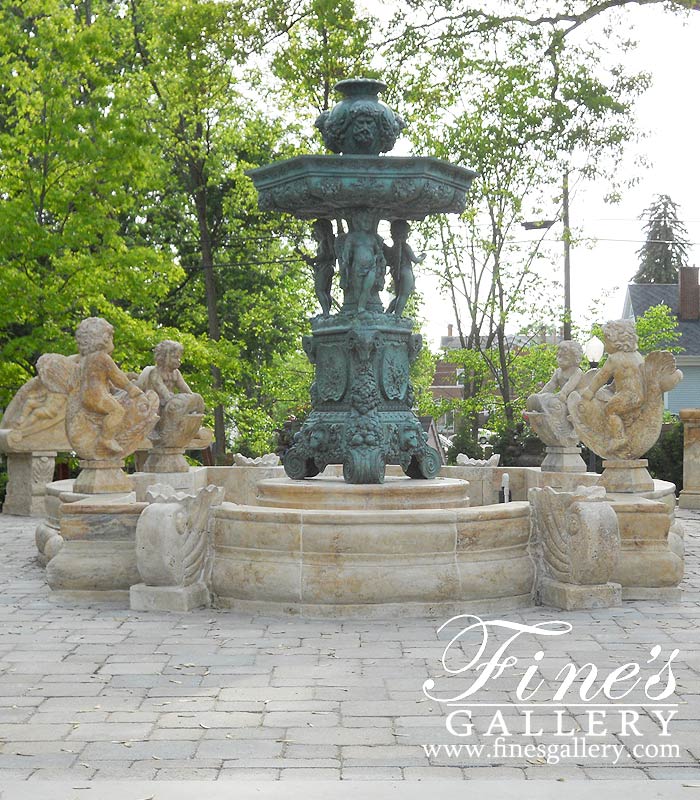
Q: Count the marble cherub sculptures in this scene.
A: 4